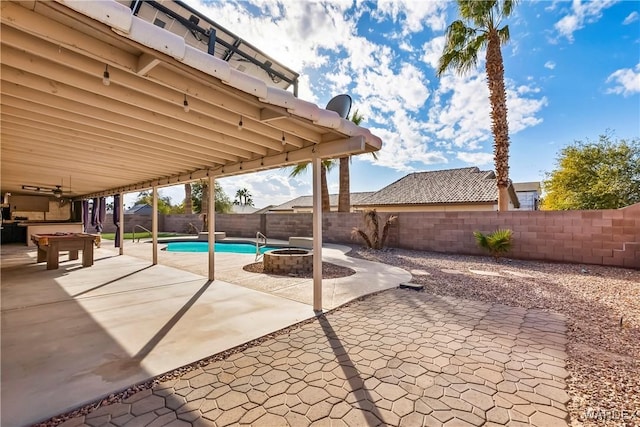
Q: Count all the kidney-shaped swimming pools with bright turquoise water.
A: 1